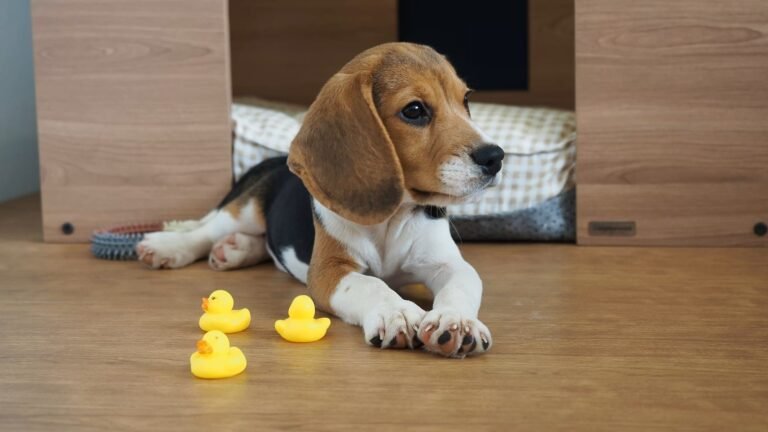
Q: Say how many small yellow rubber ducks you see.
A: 3